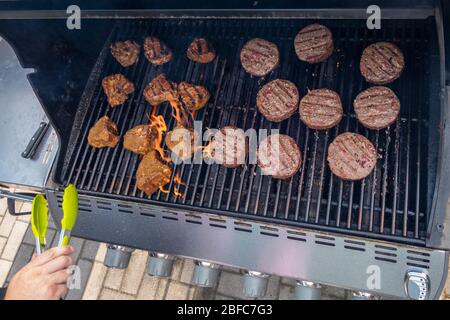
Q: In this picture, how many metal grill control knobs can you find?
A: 6